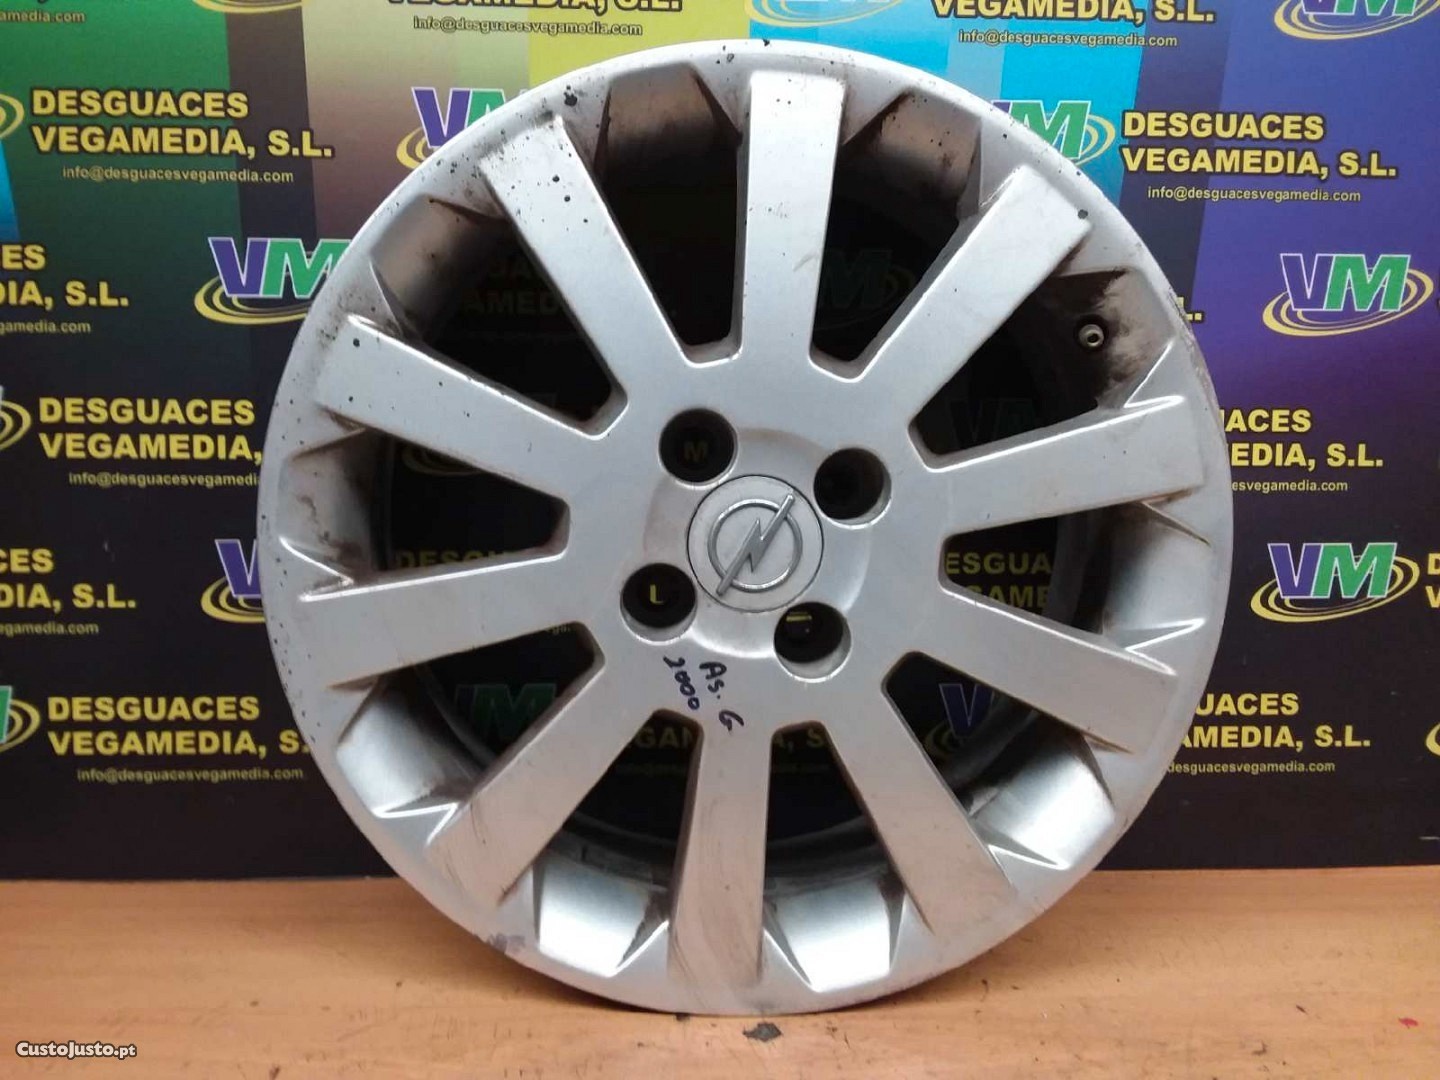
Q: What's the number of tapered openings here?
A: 10